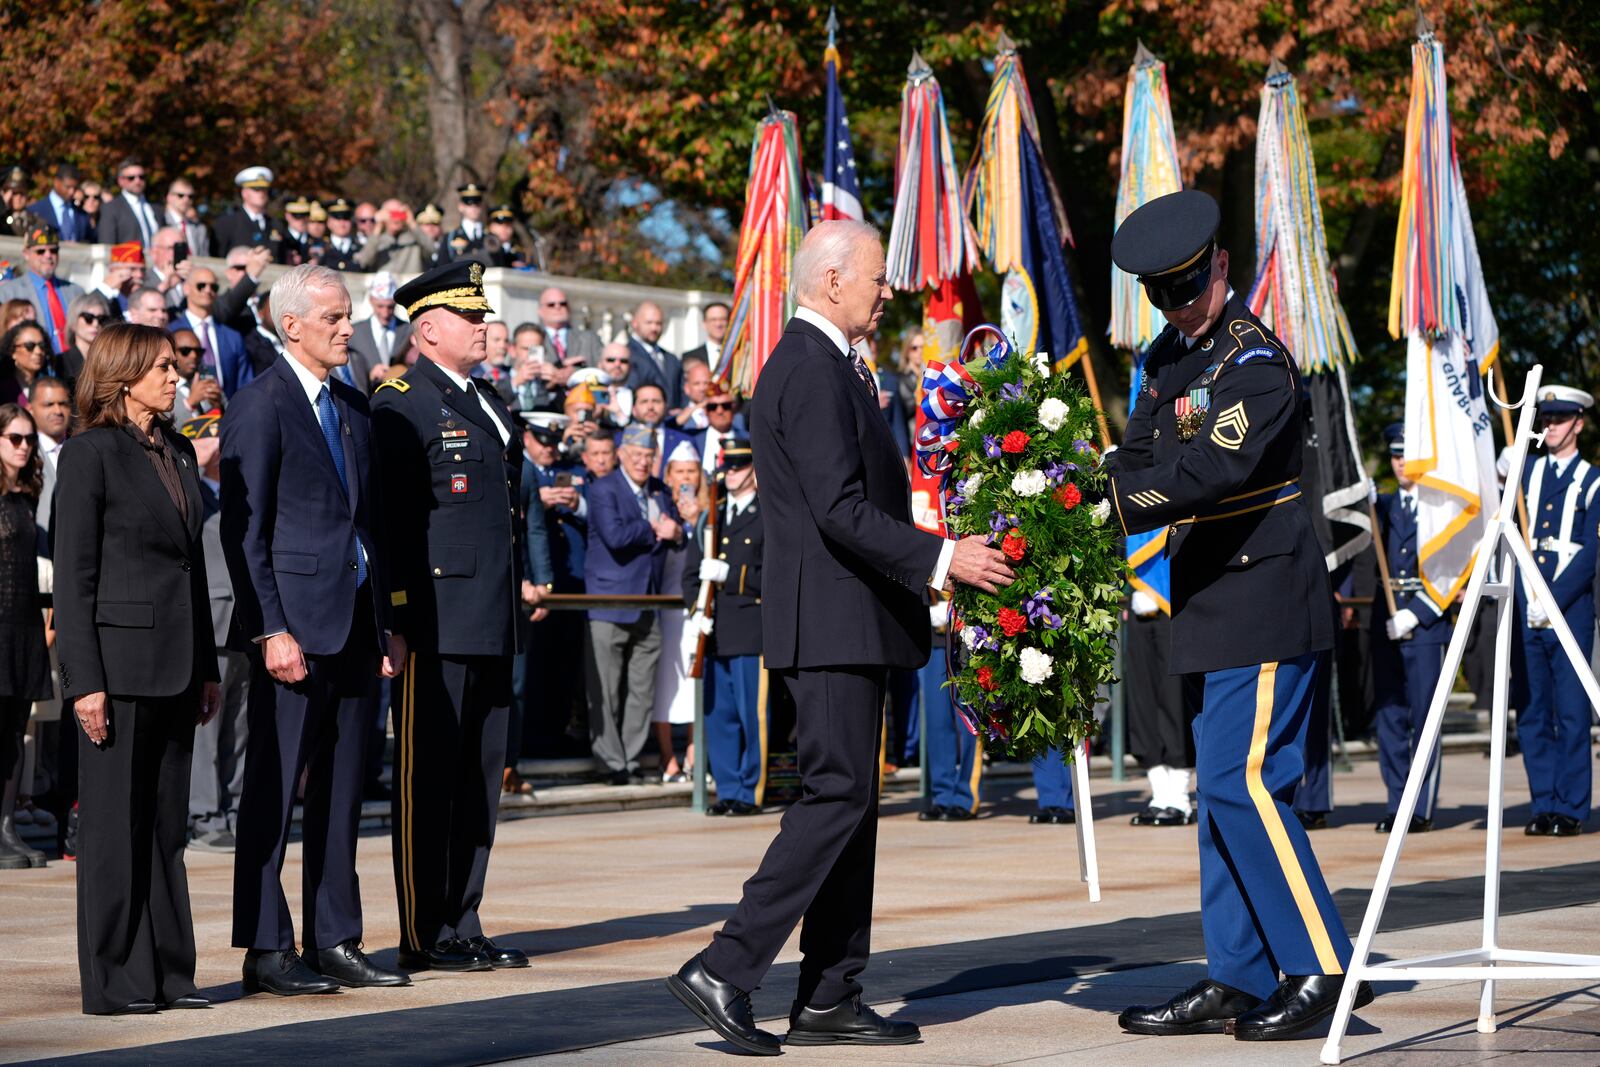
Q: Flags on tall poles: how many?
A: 7